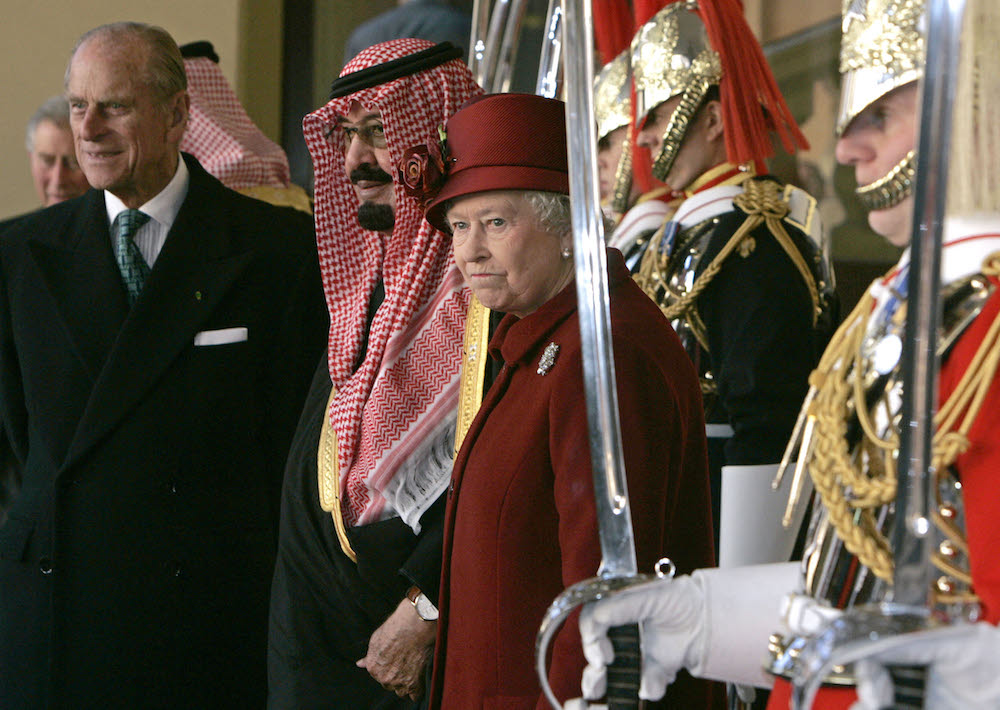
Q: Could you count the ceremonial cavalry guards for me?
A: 3